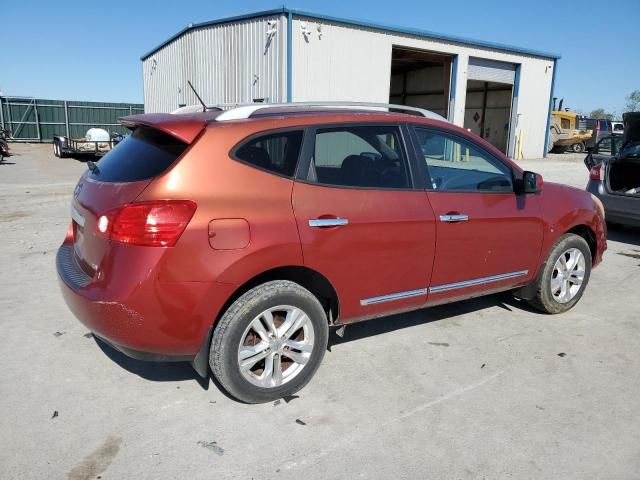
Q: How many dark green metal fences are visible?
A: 1